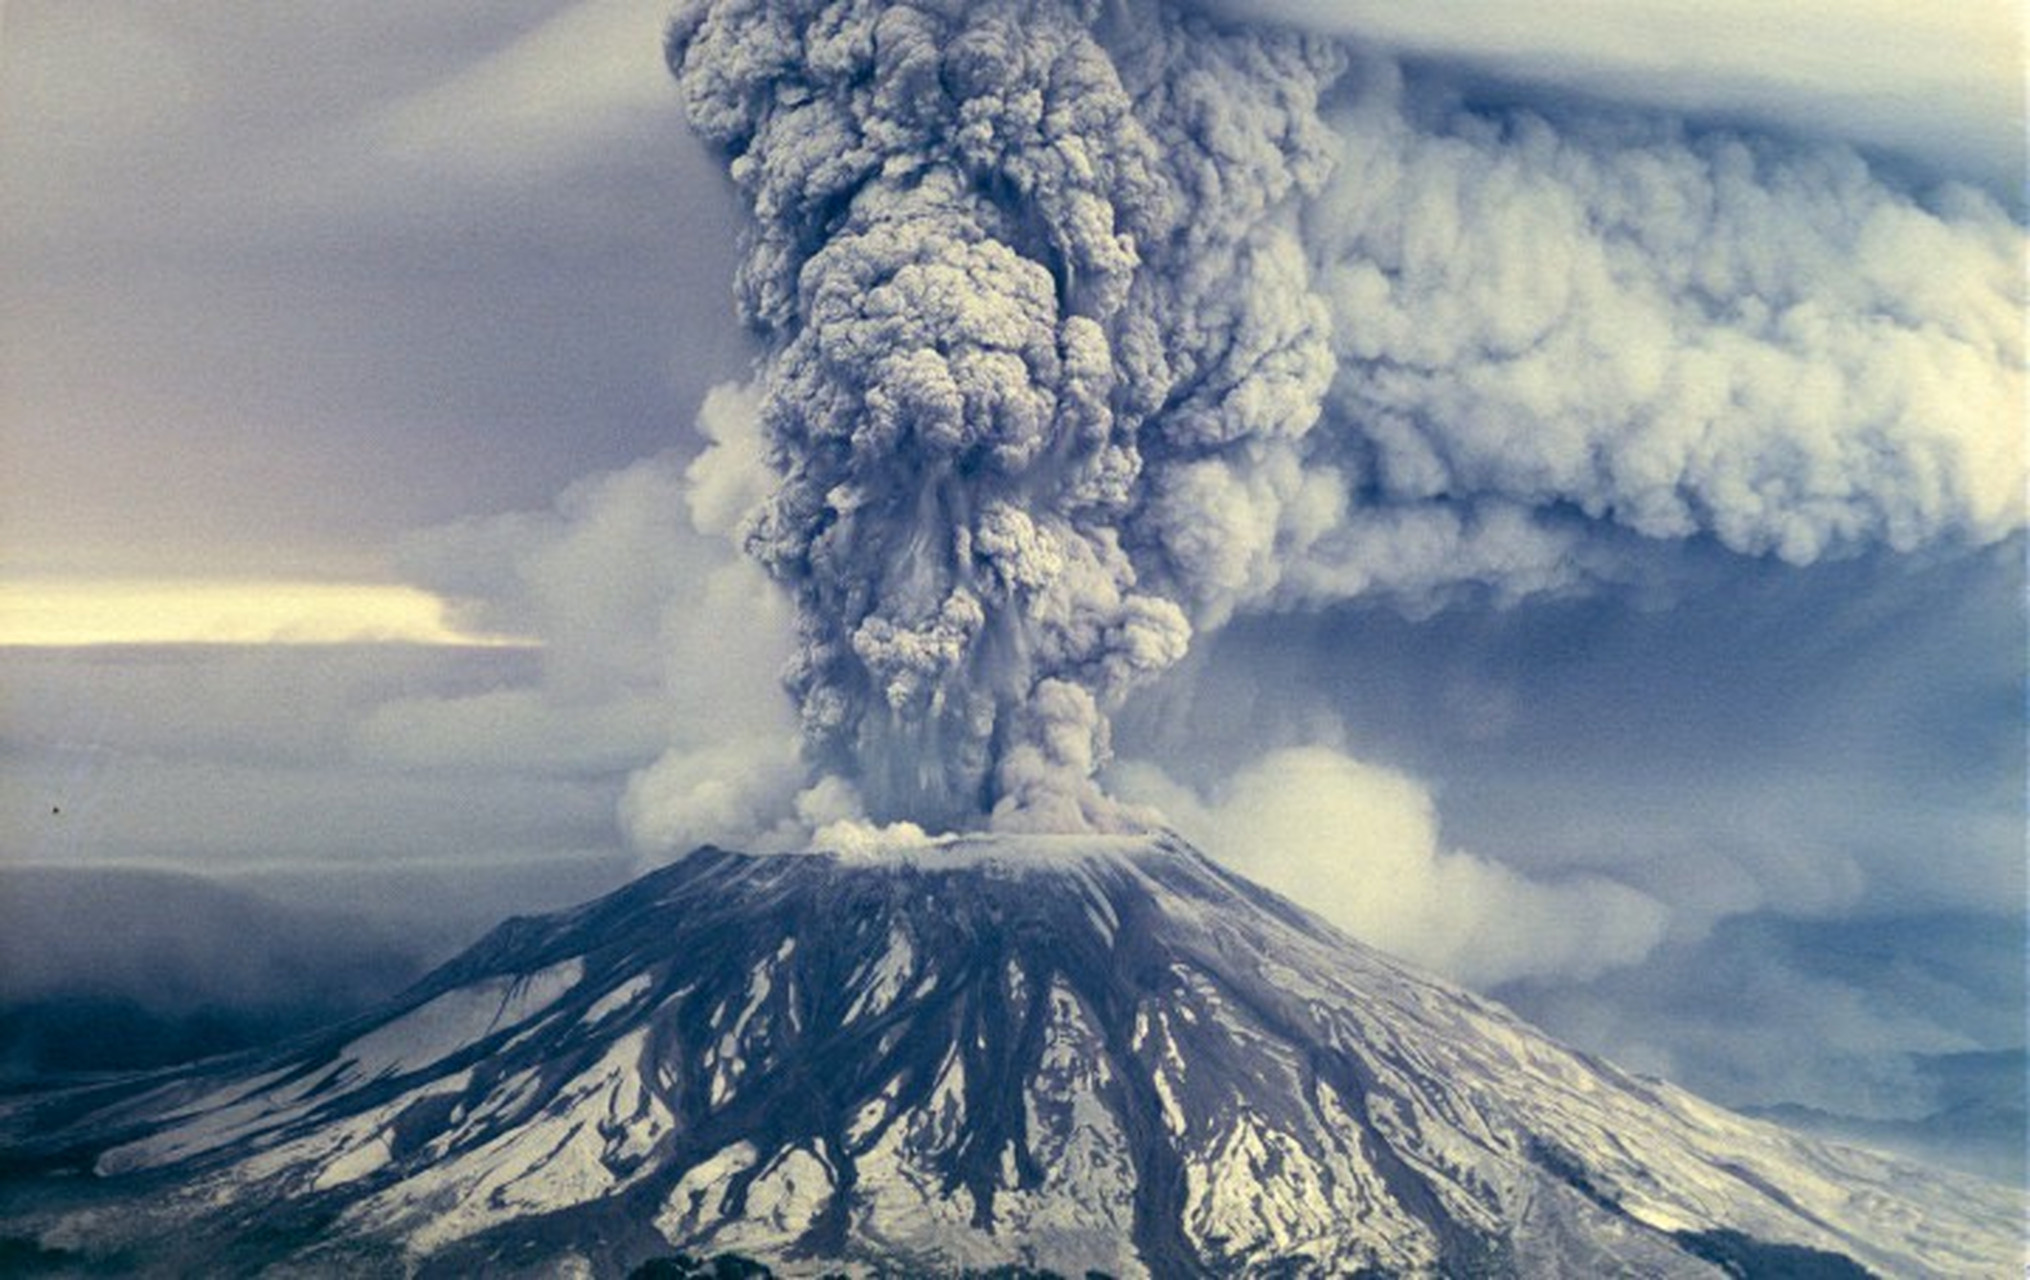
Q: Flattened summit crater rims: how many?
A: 1